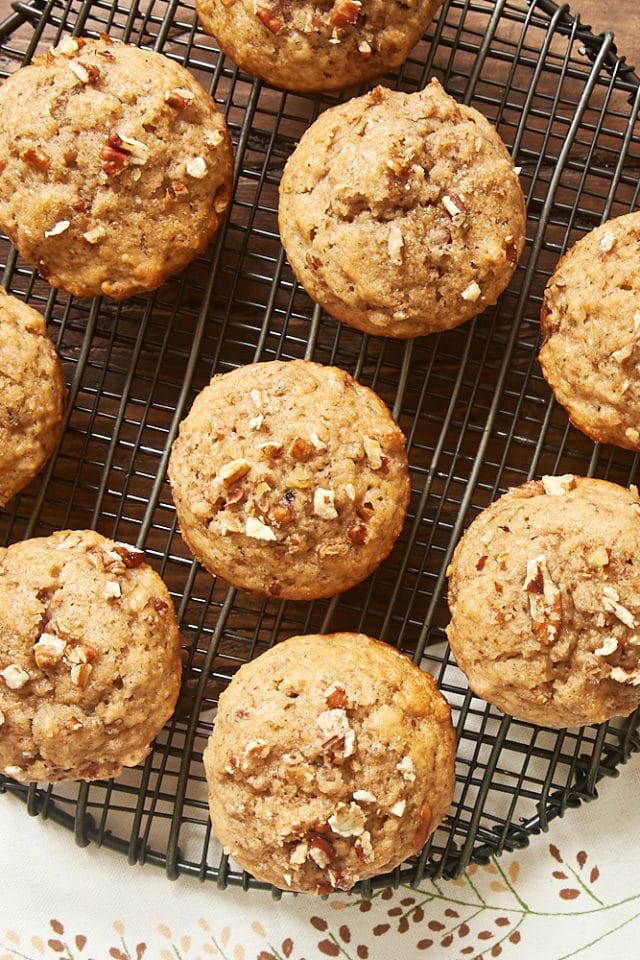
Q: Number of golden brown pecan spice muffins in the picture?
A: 9